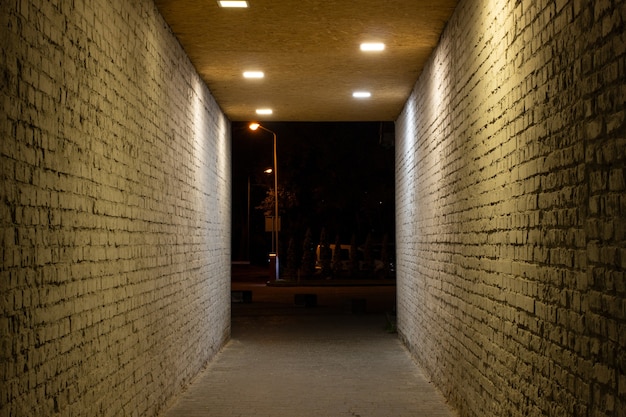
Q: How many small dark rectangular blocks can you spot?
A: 3